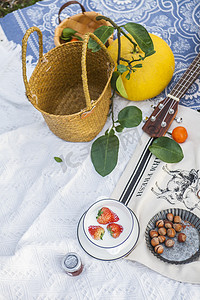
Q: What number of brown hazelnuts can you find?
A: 13